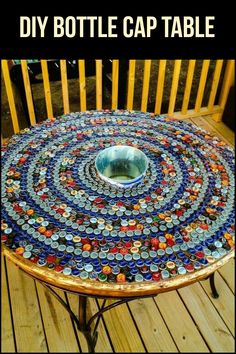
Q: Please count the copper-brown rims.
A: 1